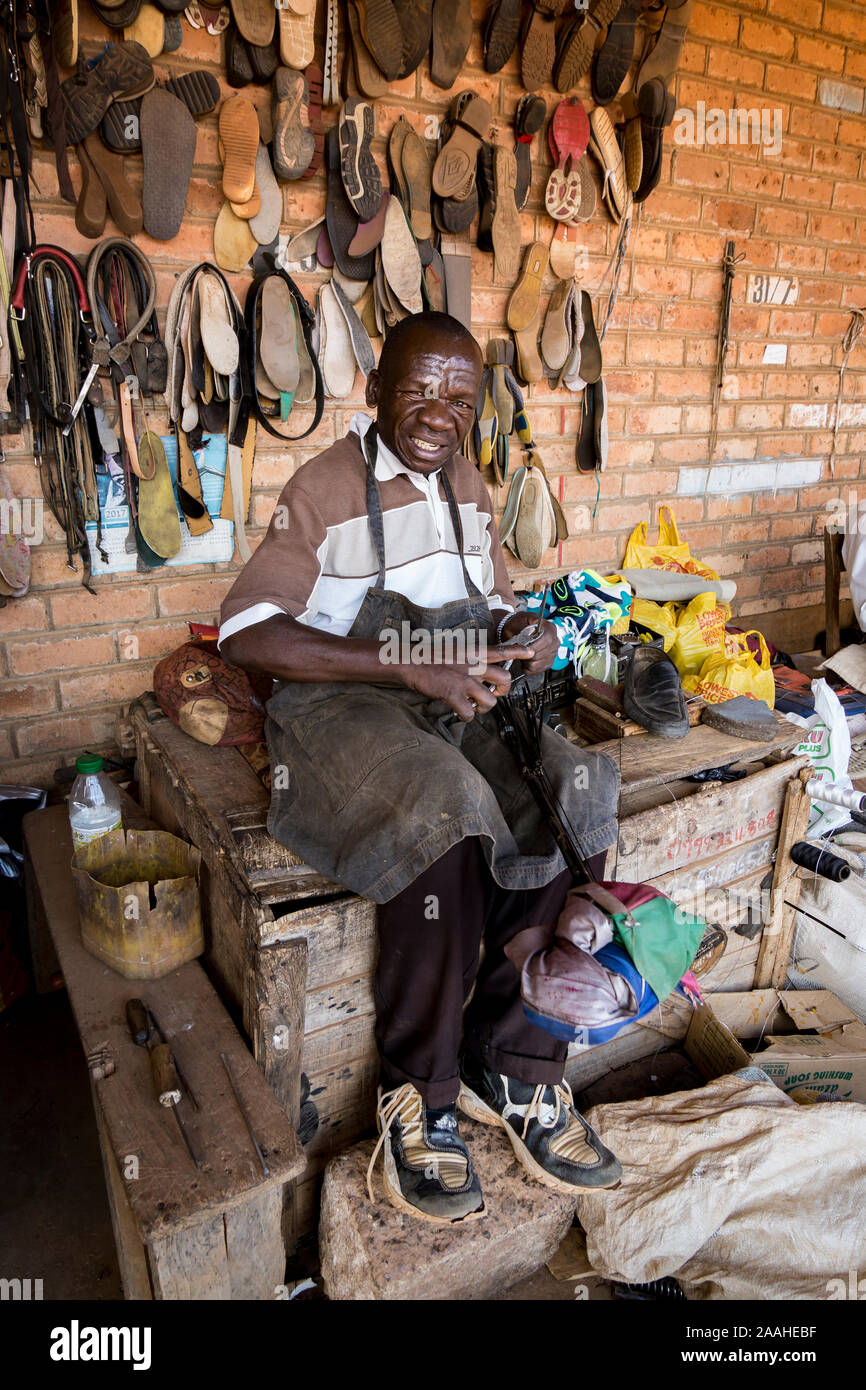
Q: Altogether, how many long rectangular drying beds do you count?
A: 0